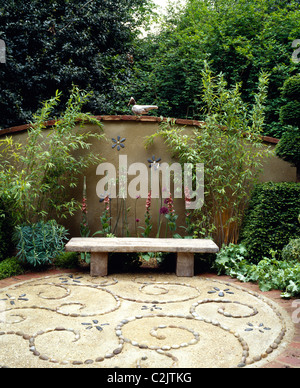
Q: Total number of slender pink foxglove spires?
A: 5